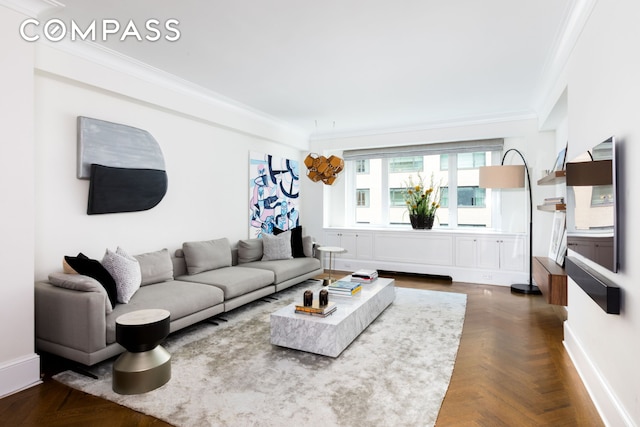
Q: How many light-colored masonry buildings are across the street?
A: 1